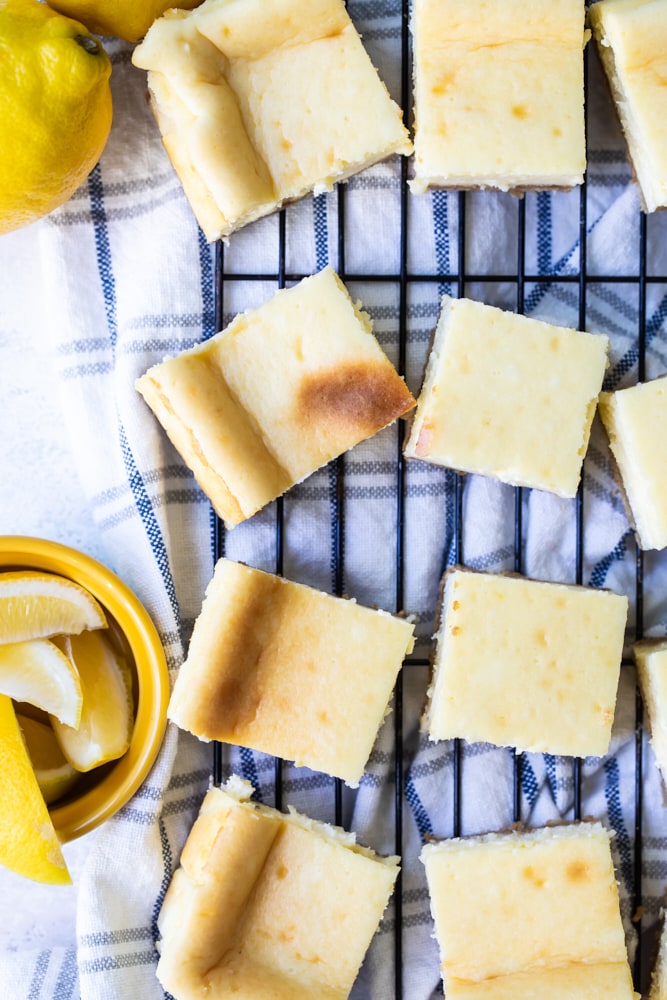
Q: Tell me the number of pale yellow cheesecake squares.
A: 12